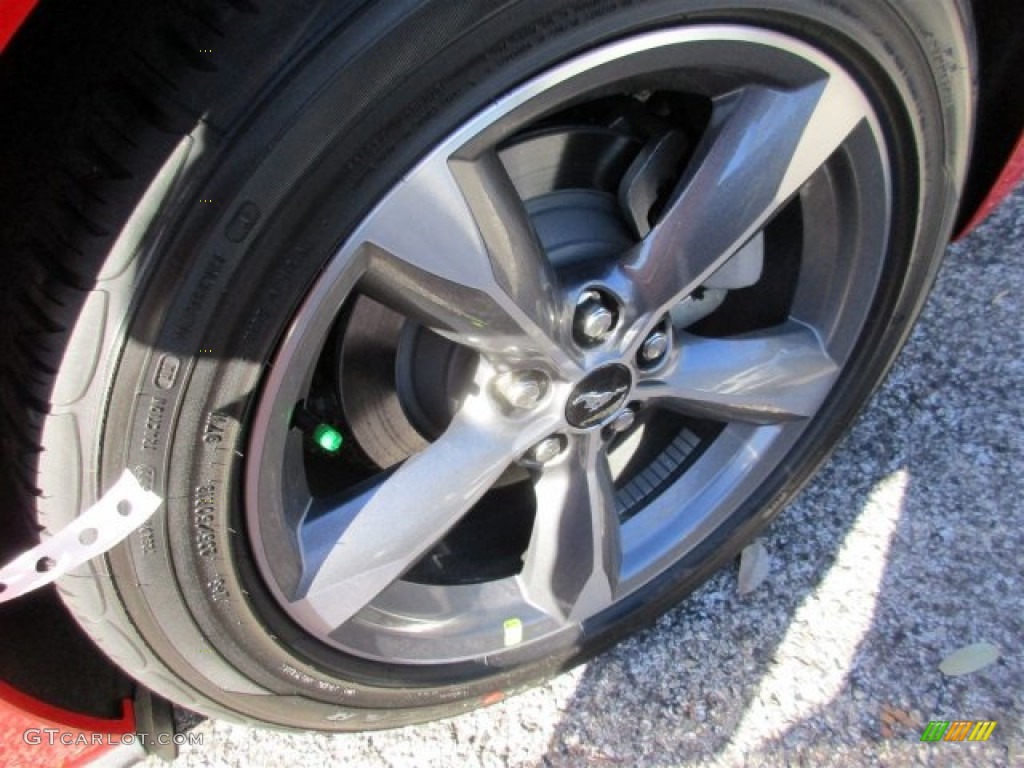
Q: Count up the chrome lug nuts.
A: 5